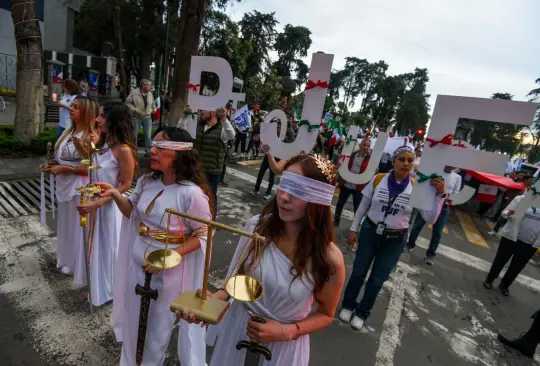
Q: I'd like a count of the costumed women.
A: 4